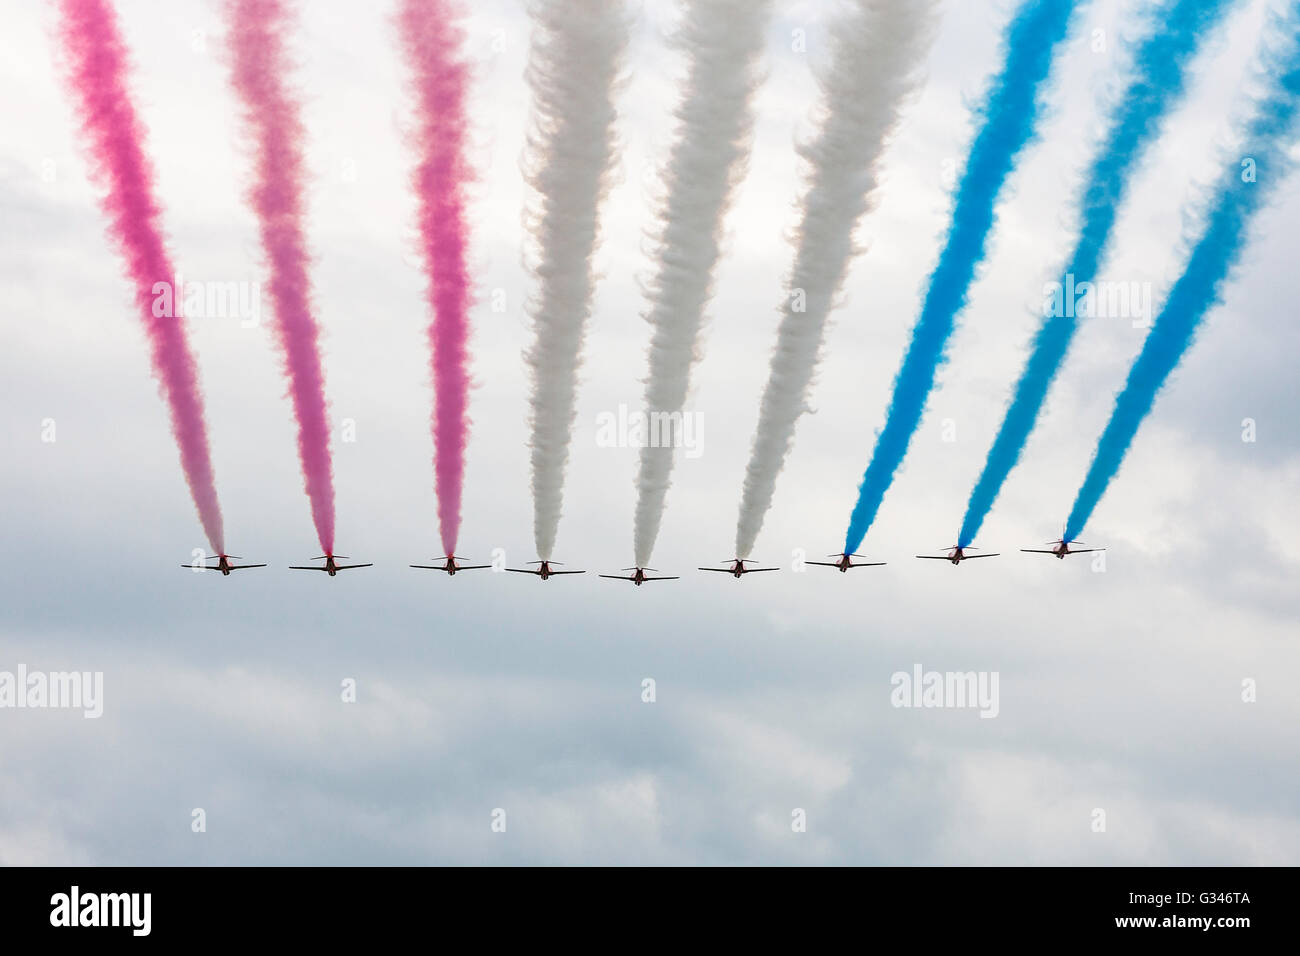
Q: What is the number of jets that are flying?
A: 9